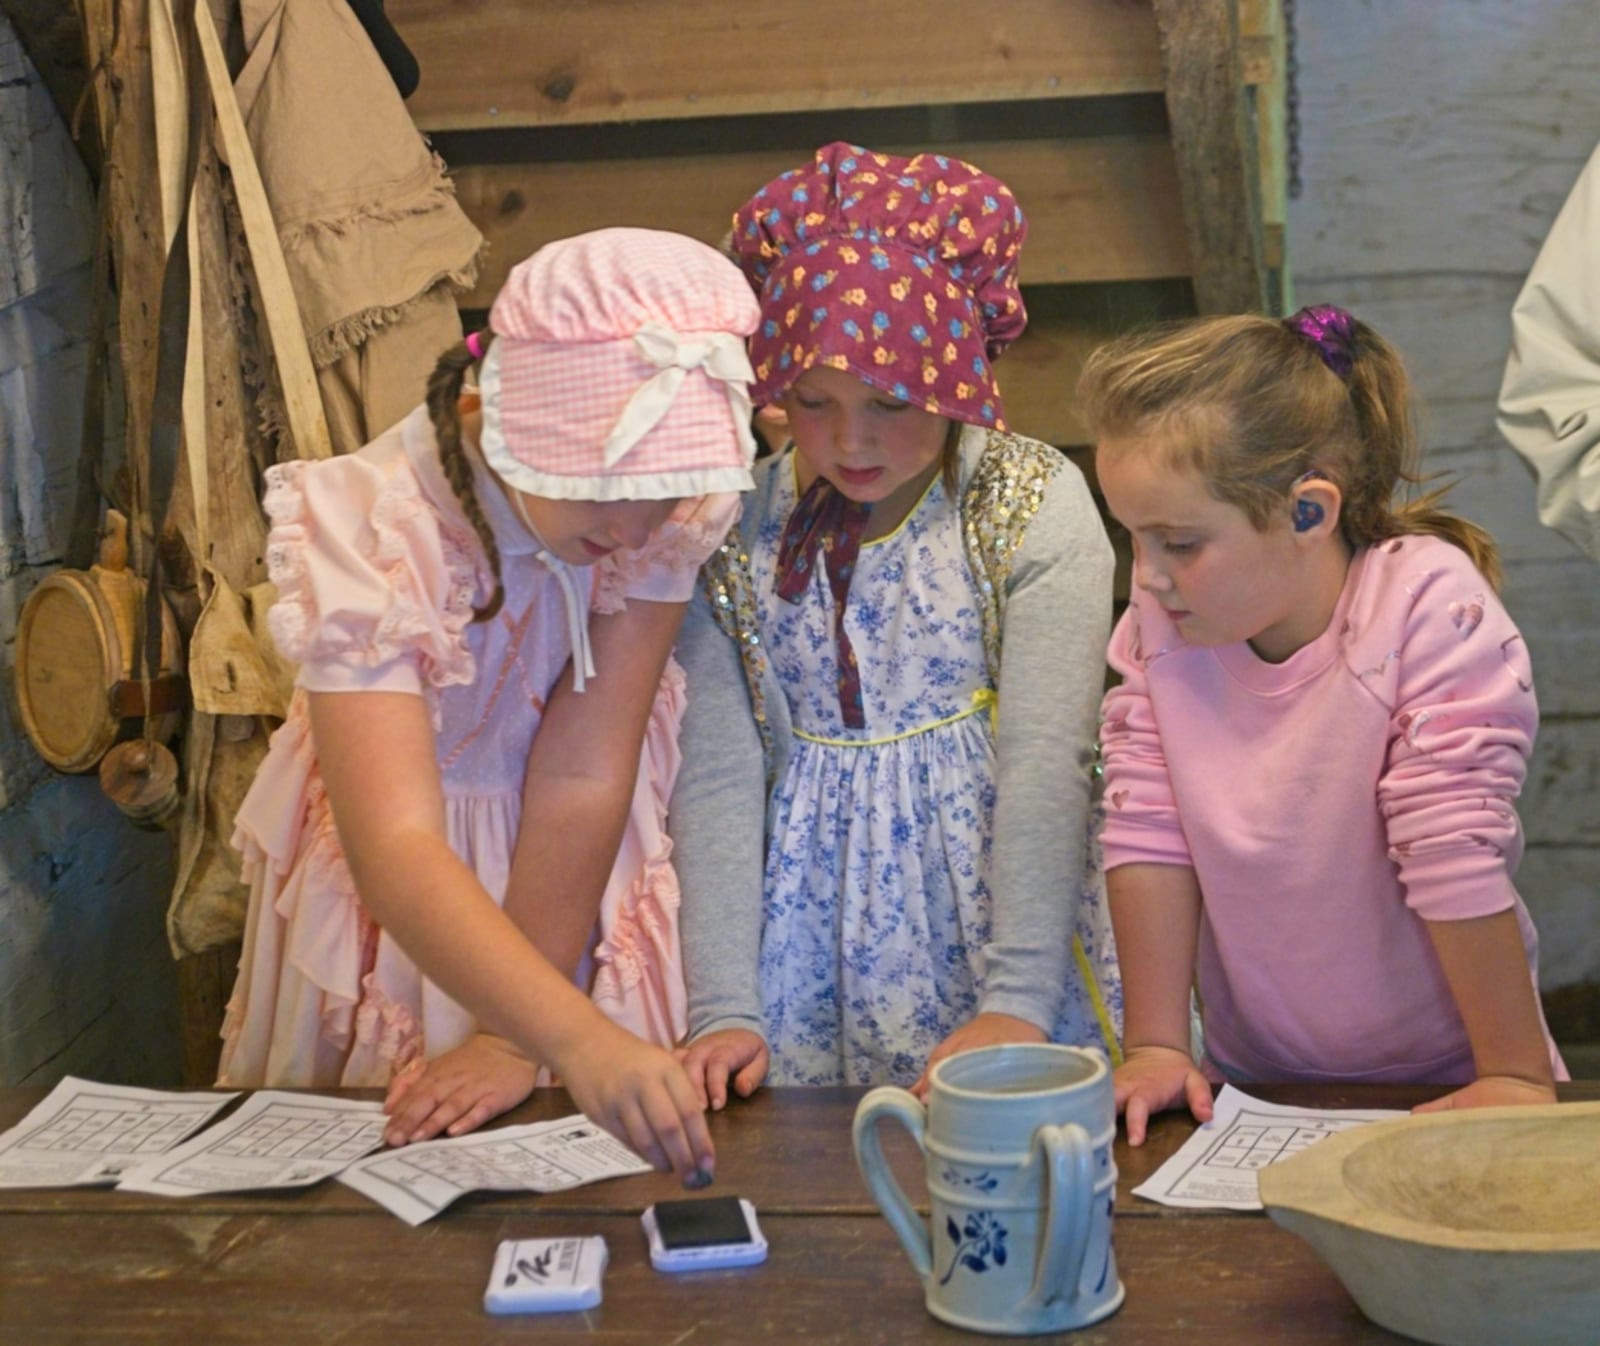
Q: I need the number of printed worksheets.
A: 4